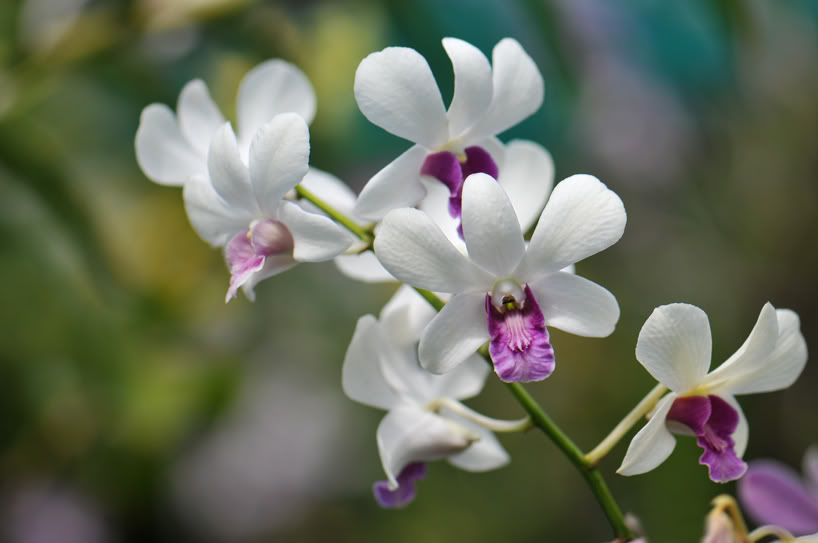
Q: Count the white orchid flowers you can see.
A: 6